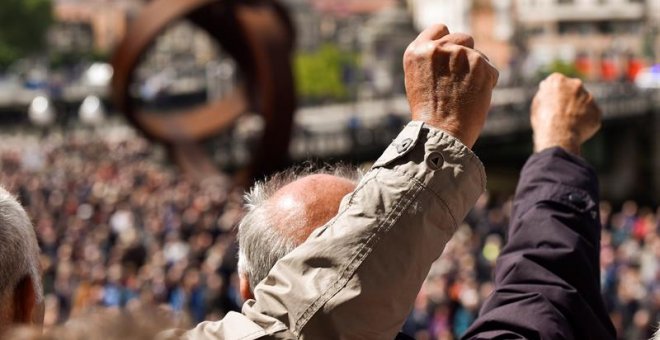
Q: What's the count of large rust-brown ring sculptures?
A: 1